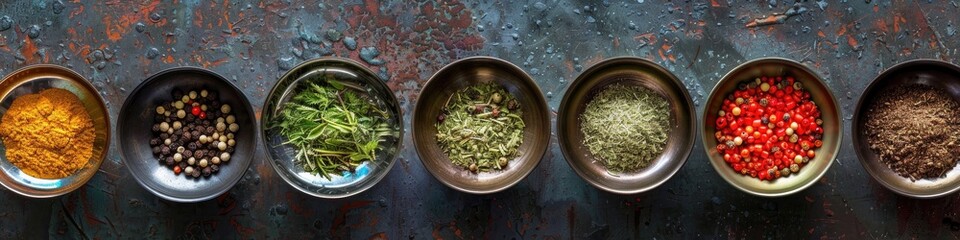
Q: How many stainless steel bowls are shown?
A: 7